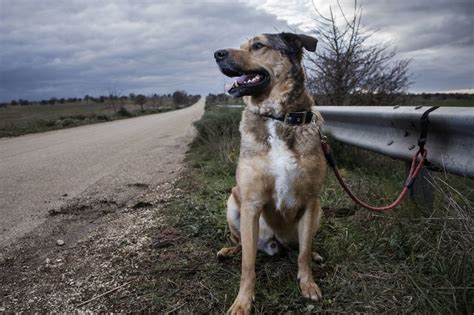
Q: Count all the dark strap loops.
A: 1